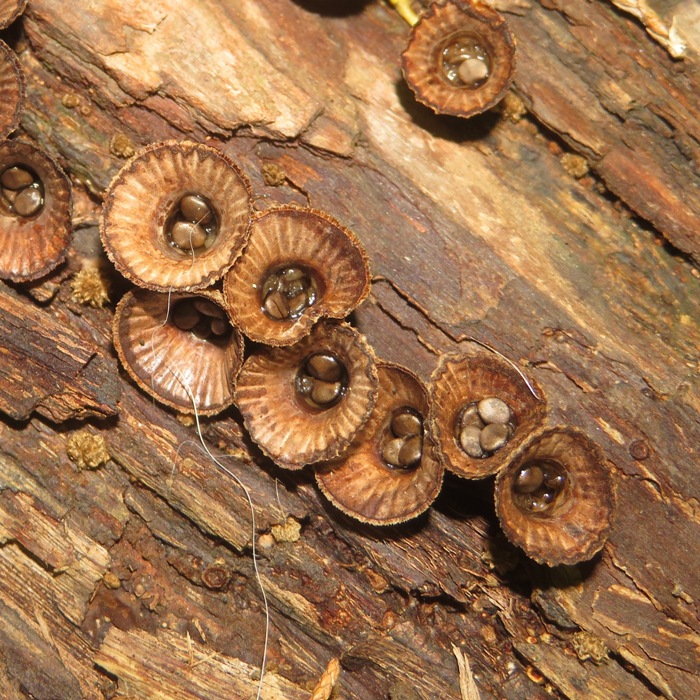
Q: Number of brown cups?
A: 11